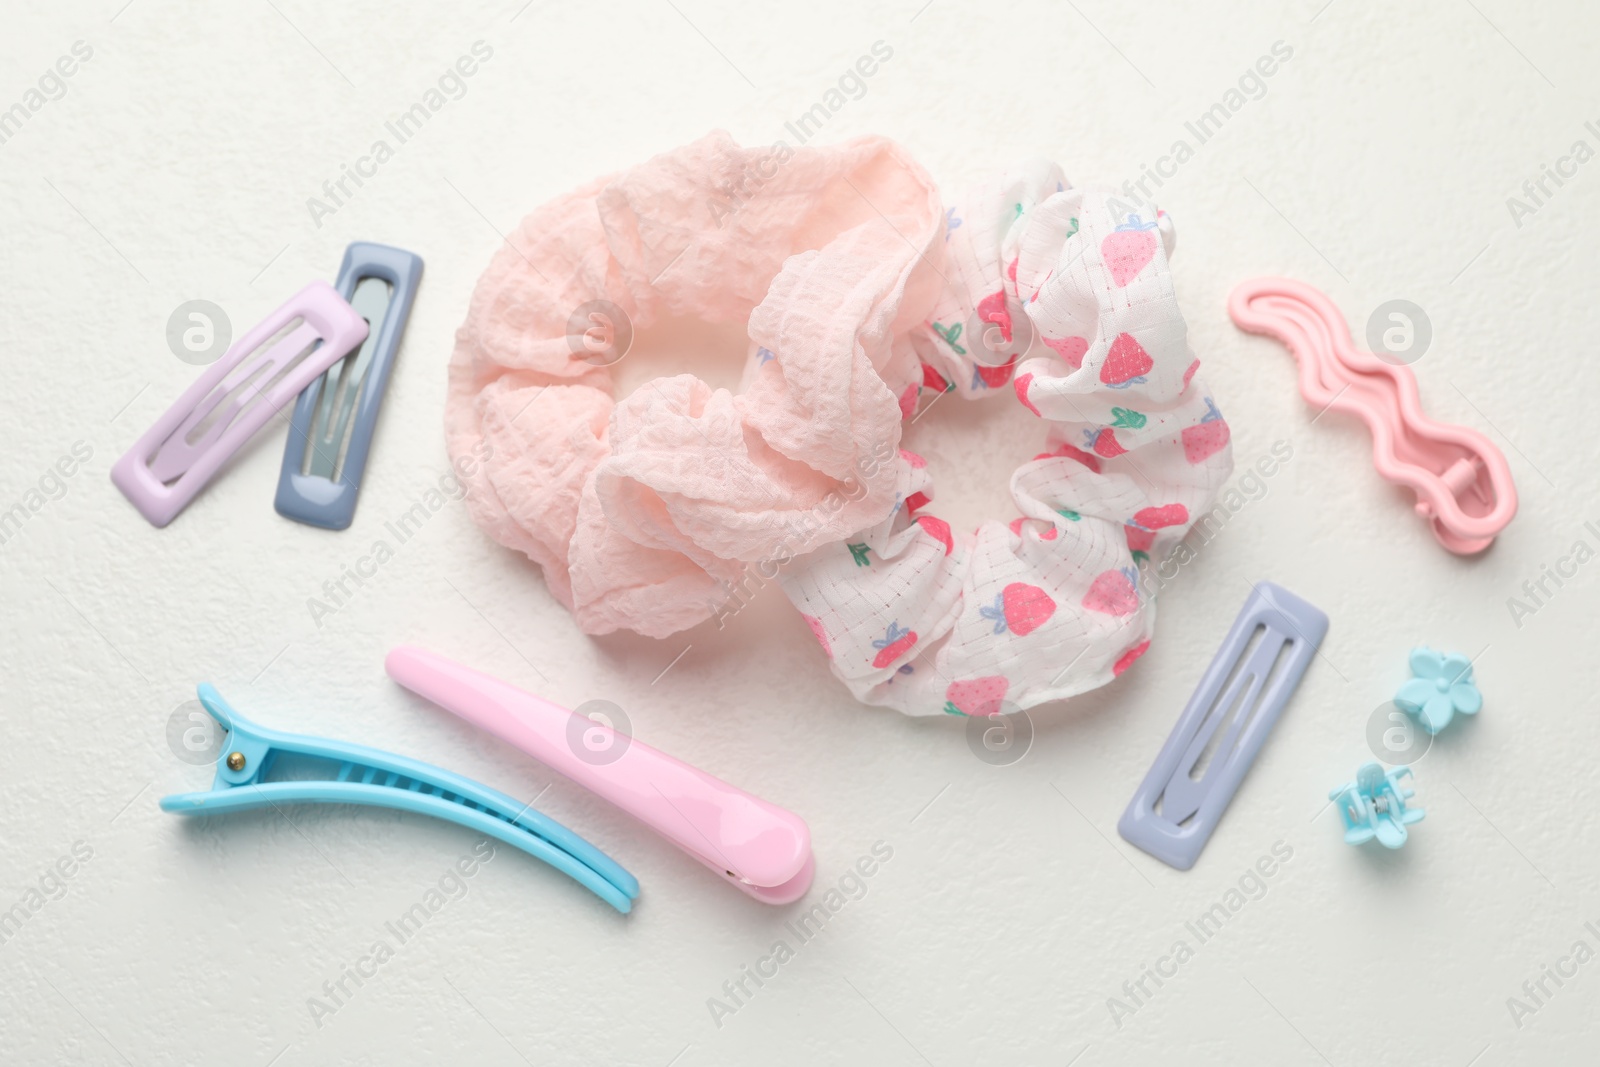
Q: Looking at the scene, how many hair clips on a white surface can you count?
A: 8